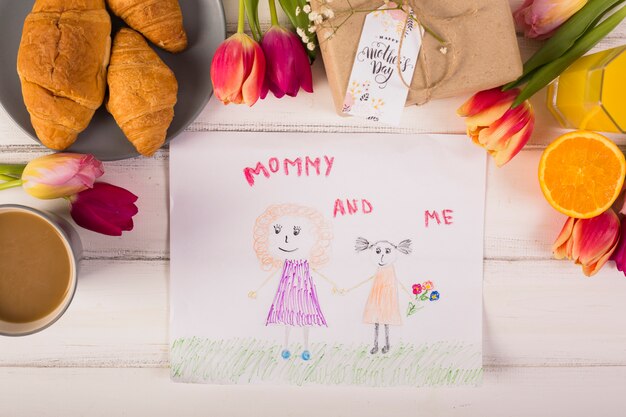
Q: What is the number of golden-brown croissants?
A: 3